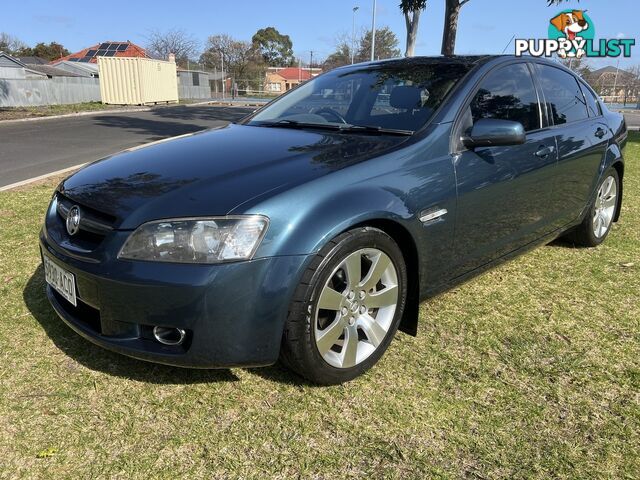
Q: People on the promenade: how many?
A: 0